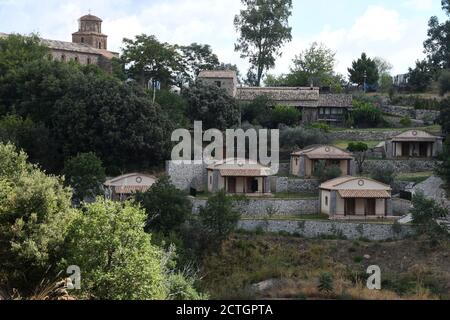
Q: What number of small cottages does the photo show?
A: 5